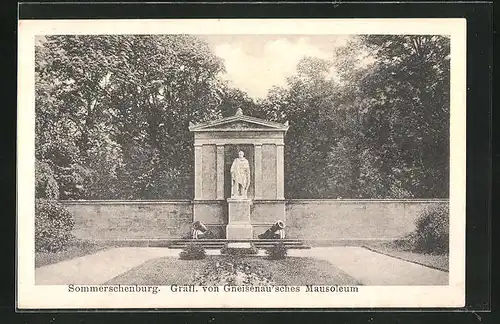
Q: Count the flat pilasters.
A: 4